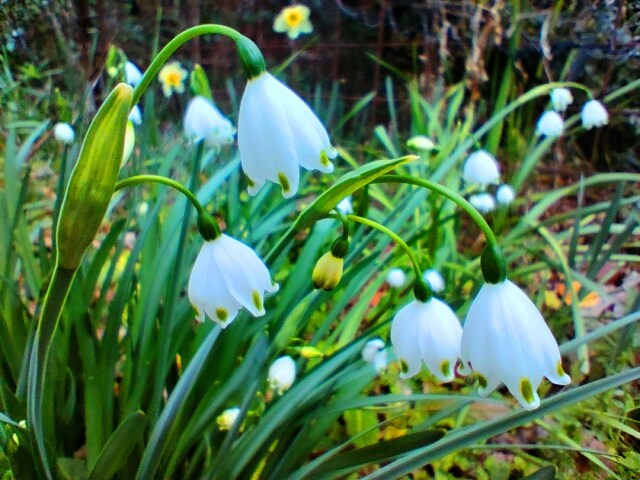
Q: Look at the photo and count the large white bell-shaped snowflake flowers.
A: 4